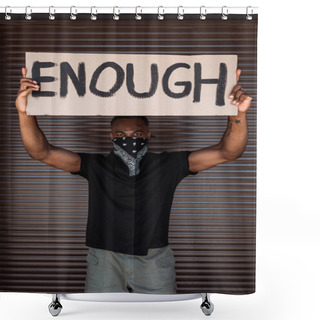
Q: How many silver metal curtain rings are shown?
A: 12